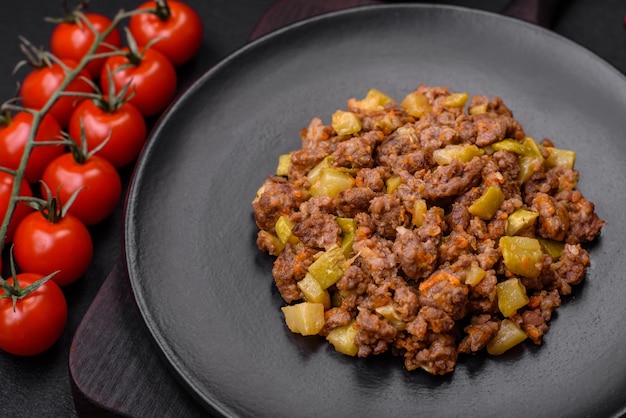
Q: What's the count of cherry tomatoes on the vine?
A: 10